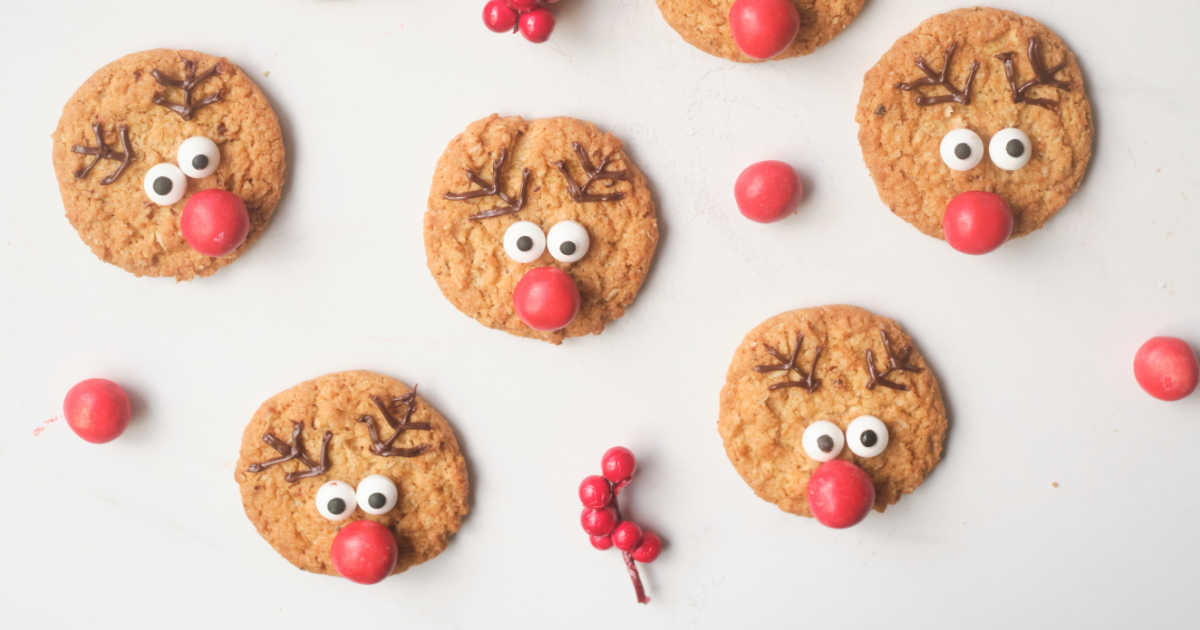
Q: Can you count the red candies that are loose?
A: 3